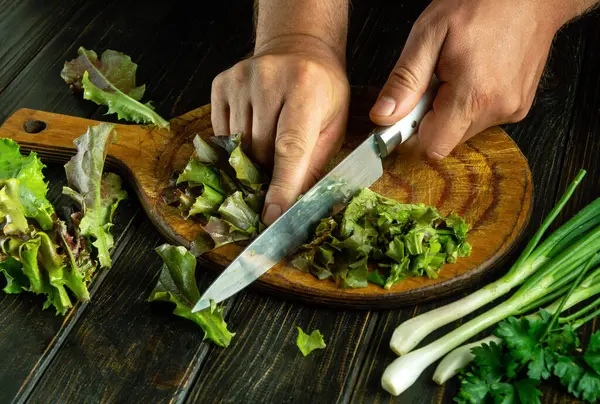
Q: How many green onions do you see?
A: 3